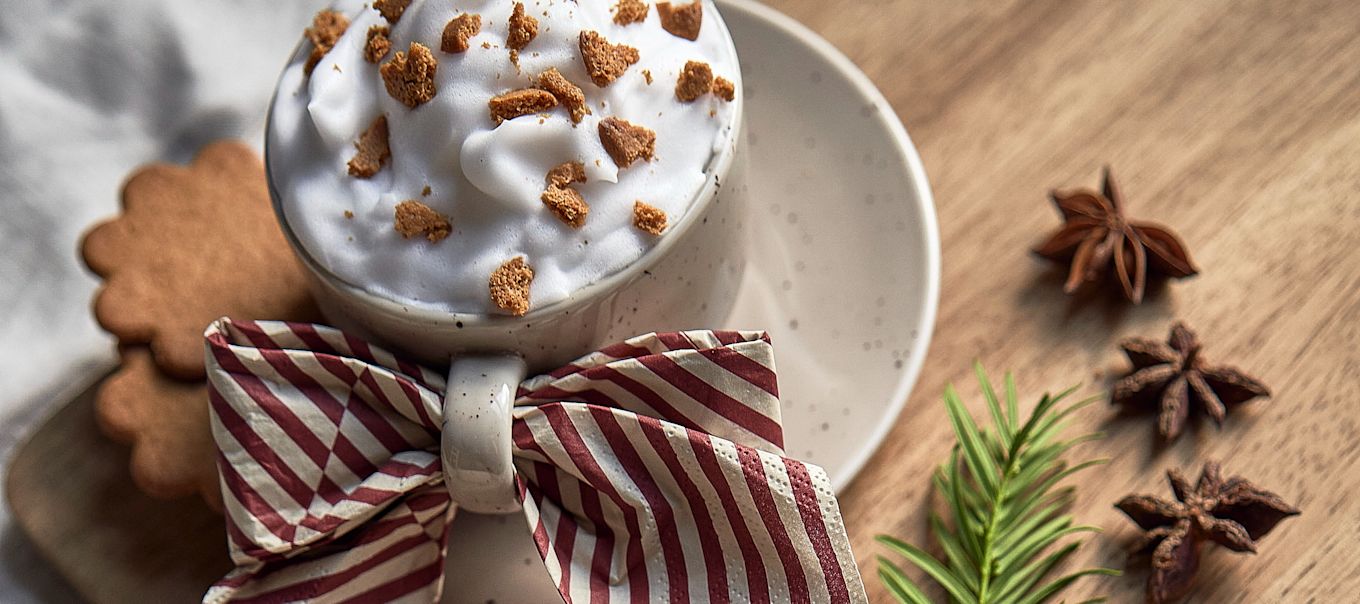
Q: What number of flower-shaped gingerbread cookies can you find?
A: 2